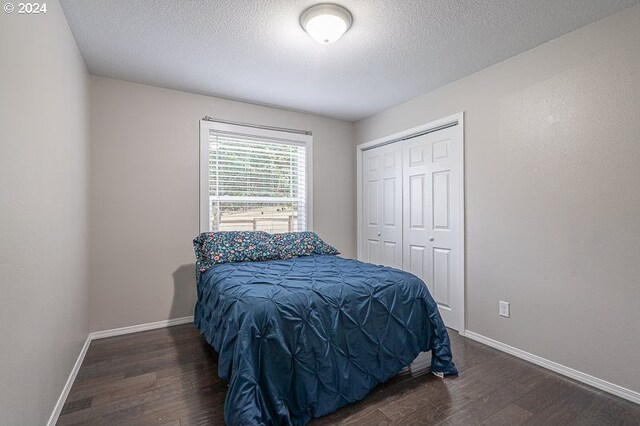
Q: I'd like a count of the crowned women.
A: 0